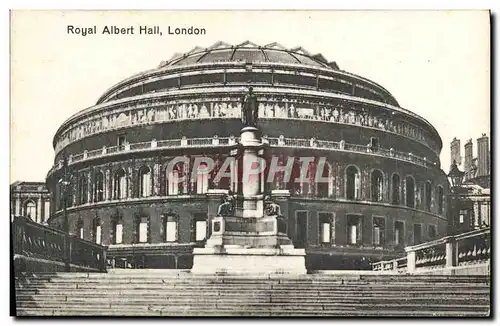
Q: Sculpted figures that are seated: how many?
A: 2